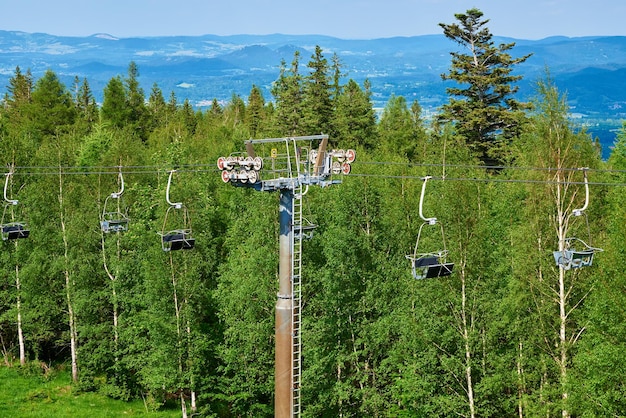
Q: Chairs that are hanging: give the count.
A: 6